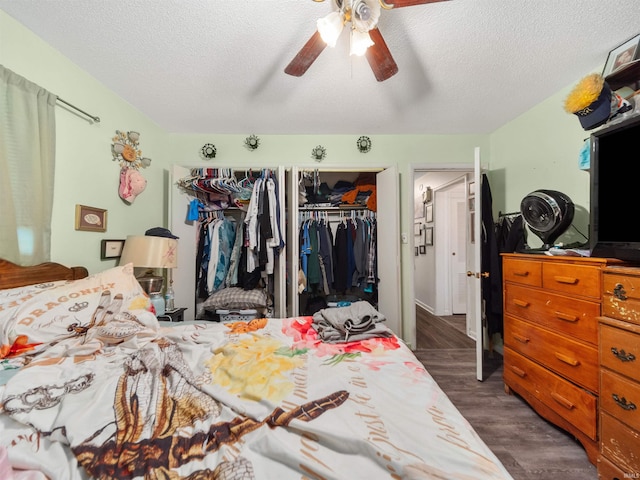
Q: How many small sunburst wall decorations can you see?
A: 4